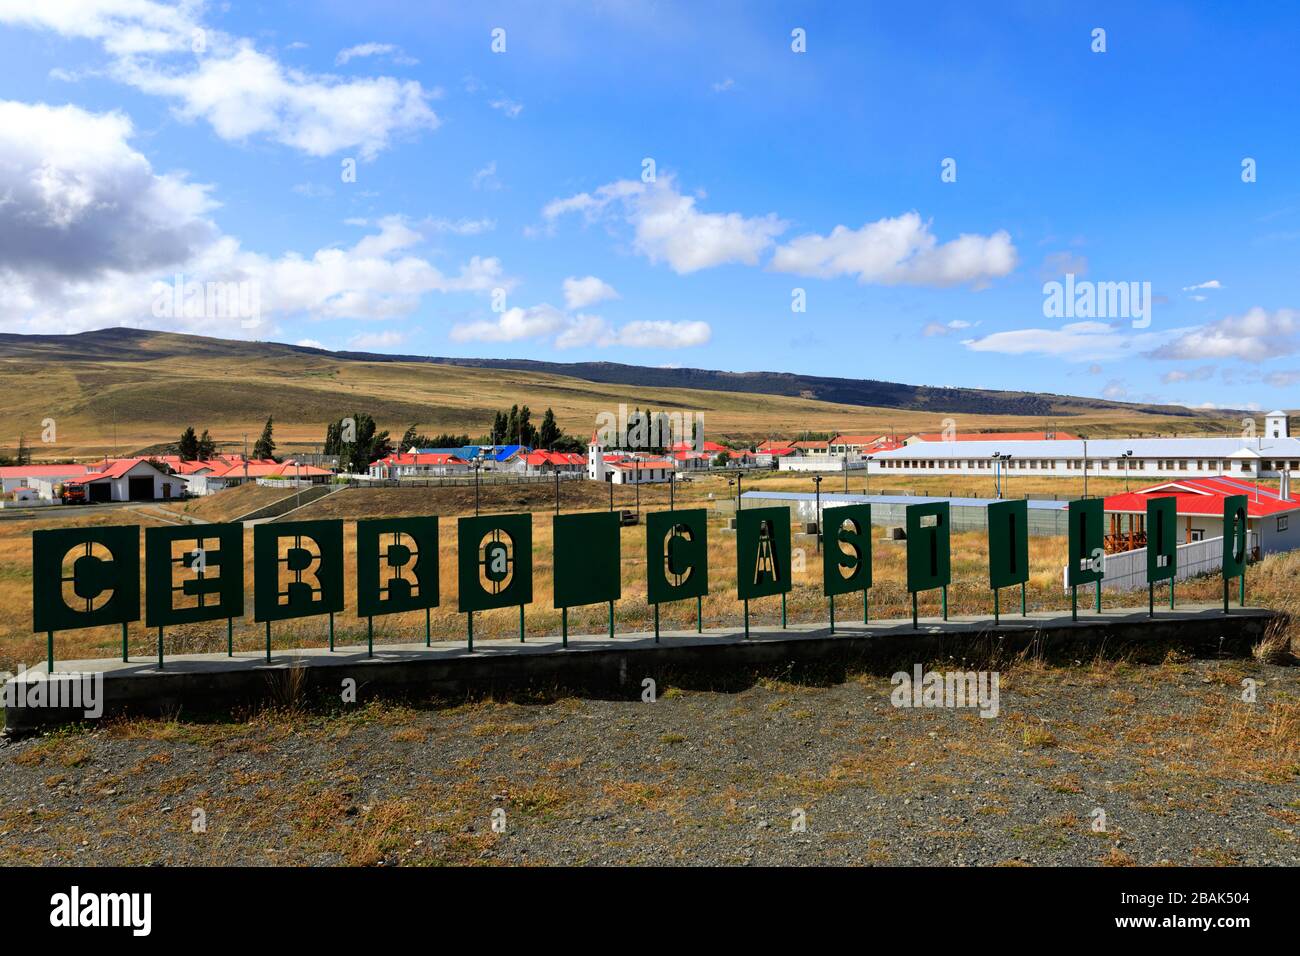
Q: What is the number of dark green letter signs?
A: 13